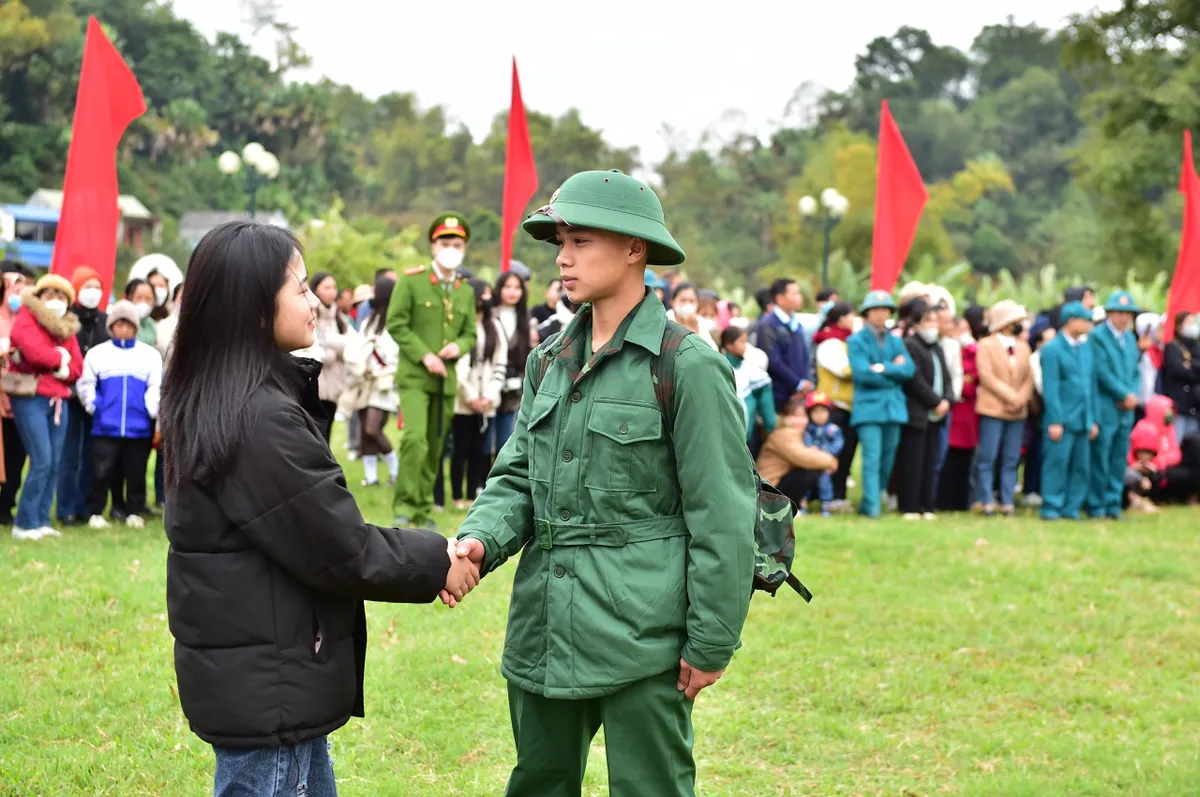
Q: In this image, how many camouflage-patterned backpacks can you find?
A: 1